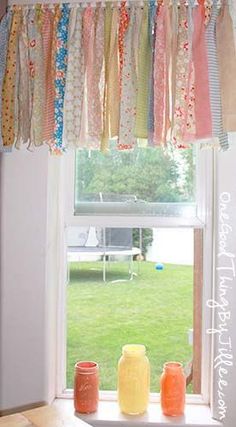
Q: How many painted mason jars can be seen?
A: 3